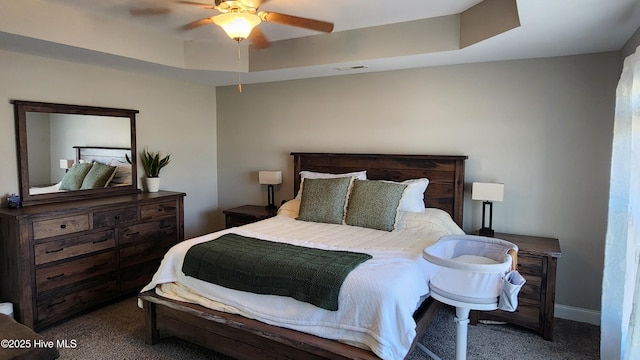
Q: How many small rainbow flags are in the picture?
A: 0